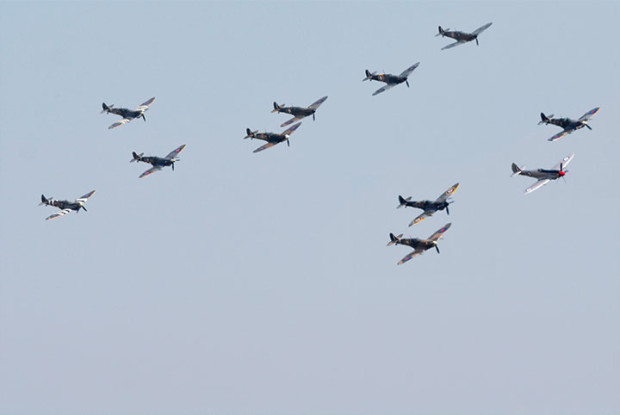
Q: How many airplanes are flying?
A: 11